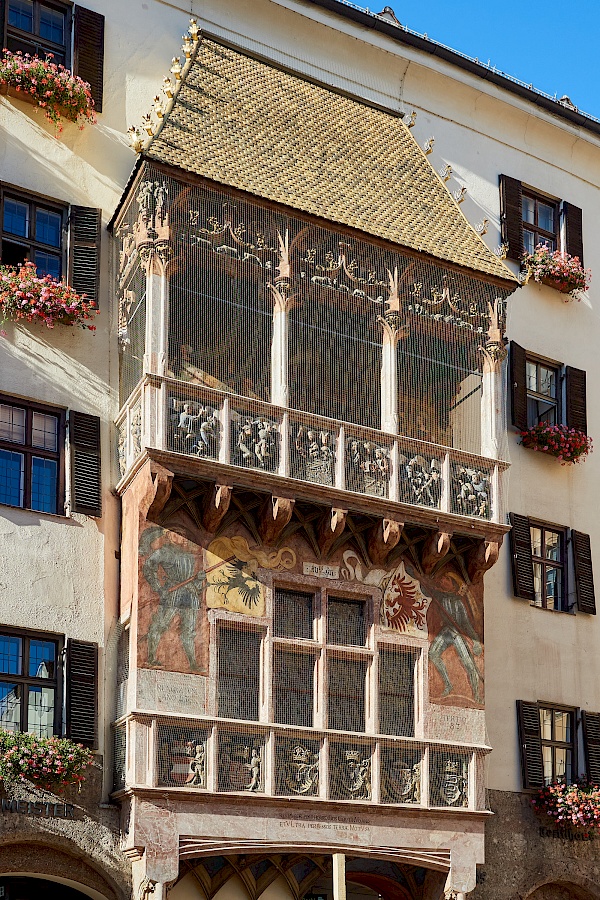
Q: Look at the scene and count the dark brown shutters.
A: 12